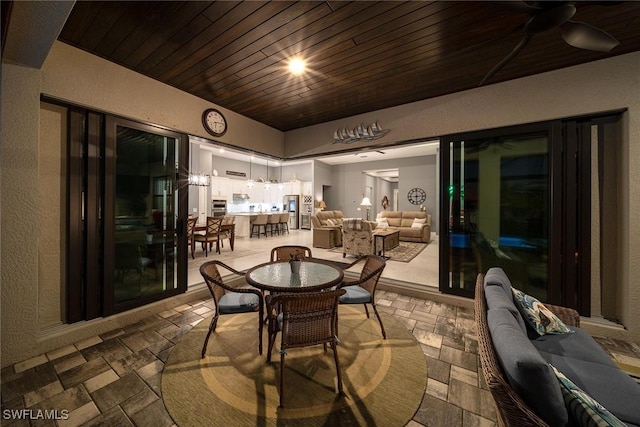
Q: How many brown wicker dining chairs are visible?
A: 4